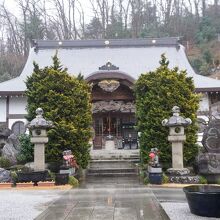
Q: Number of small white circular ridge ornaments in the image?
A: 3